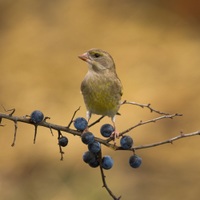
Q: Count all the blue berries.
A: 11